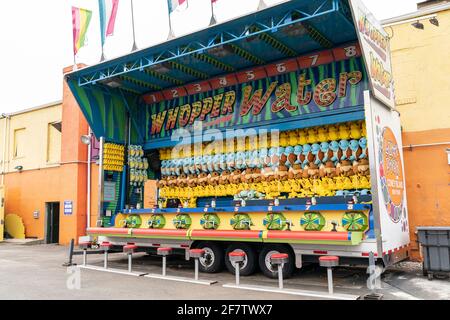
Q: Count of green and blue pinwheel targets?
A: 8